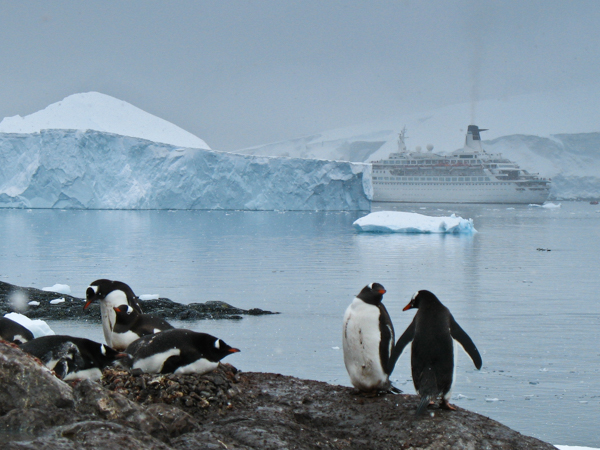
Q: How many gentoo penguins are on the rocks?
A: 7